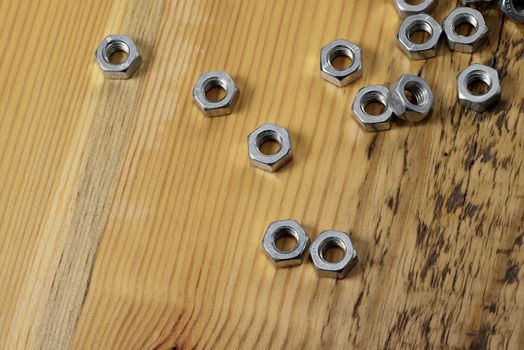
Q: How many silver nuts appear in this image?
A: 14